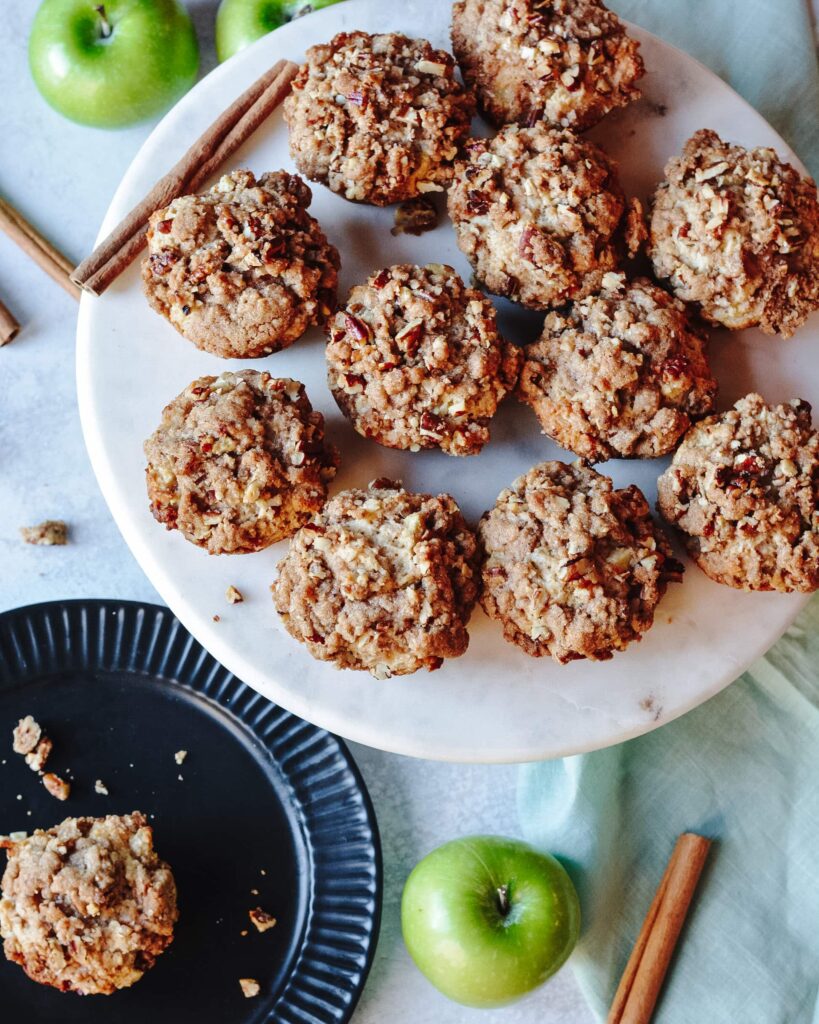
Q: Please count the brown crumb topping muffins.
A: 12